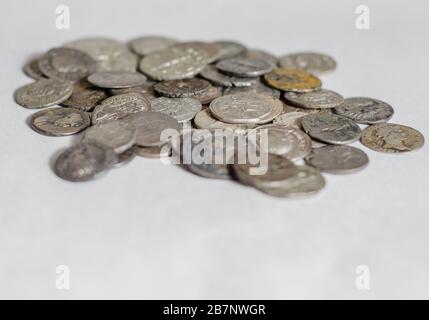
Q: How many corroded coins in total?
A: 1